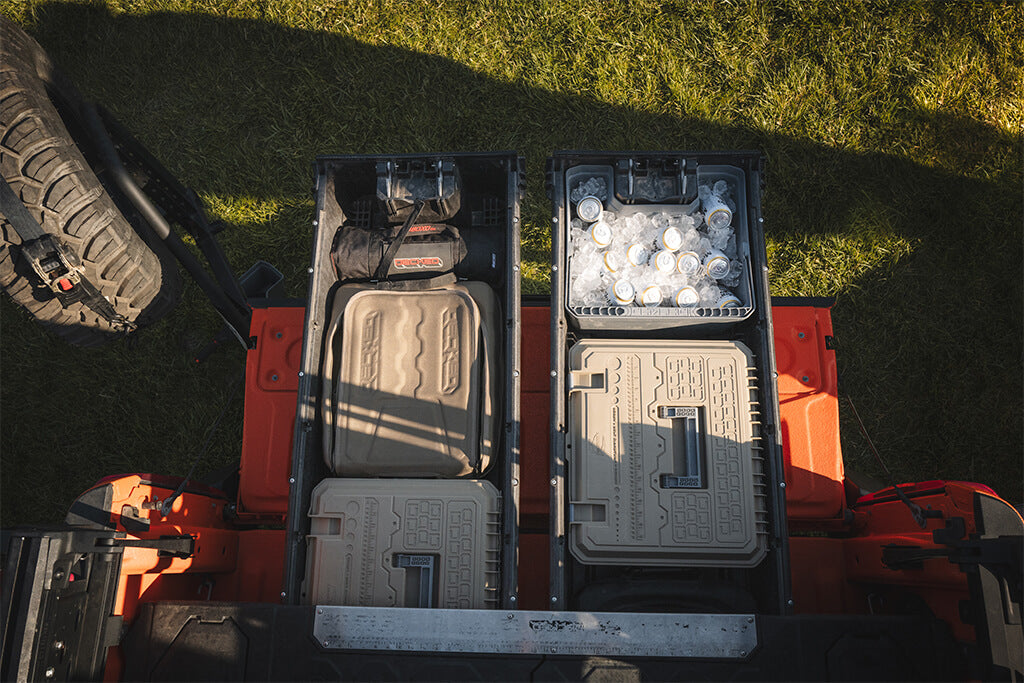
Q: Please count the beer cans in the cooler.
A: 13